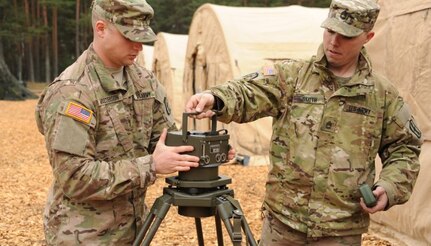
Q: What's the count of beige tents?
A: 4